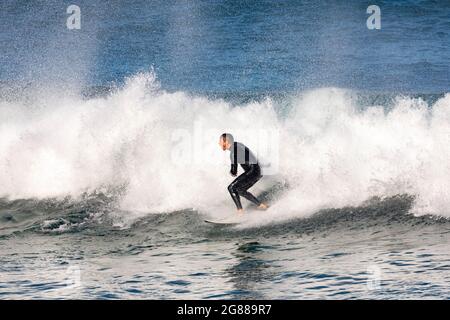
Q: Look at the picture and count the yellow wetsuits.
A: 0